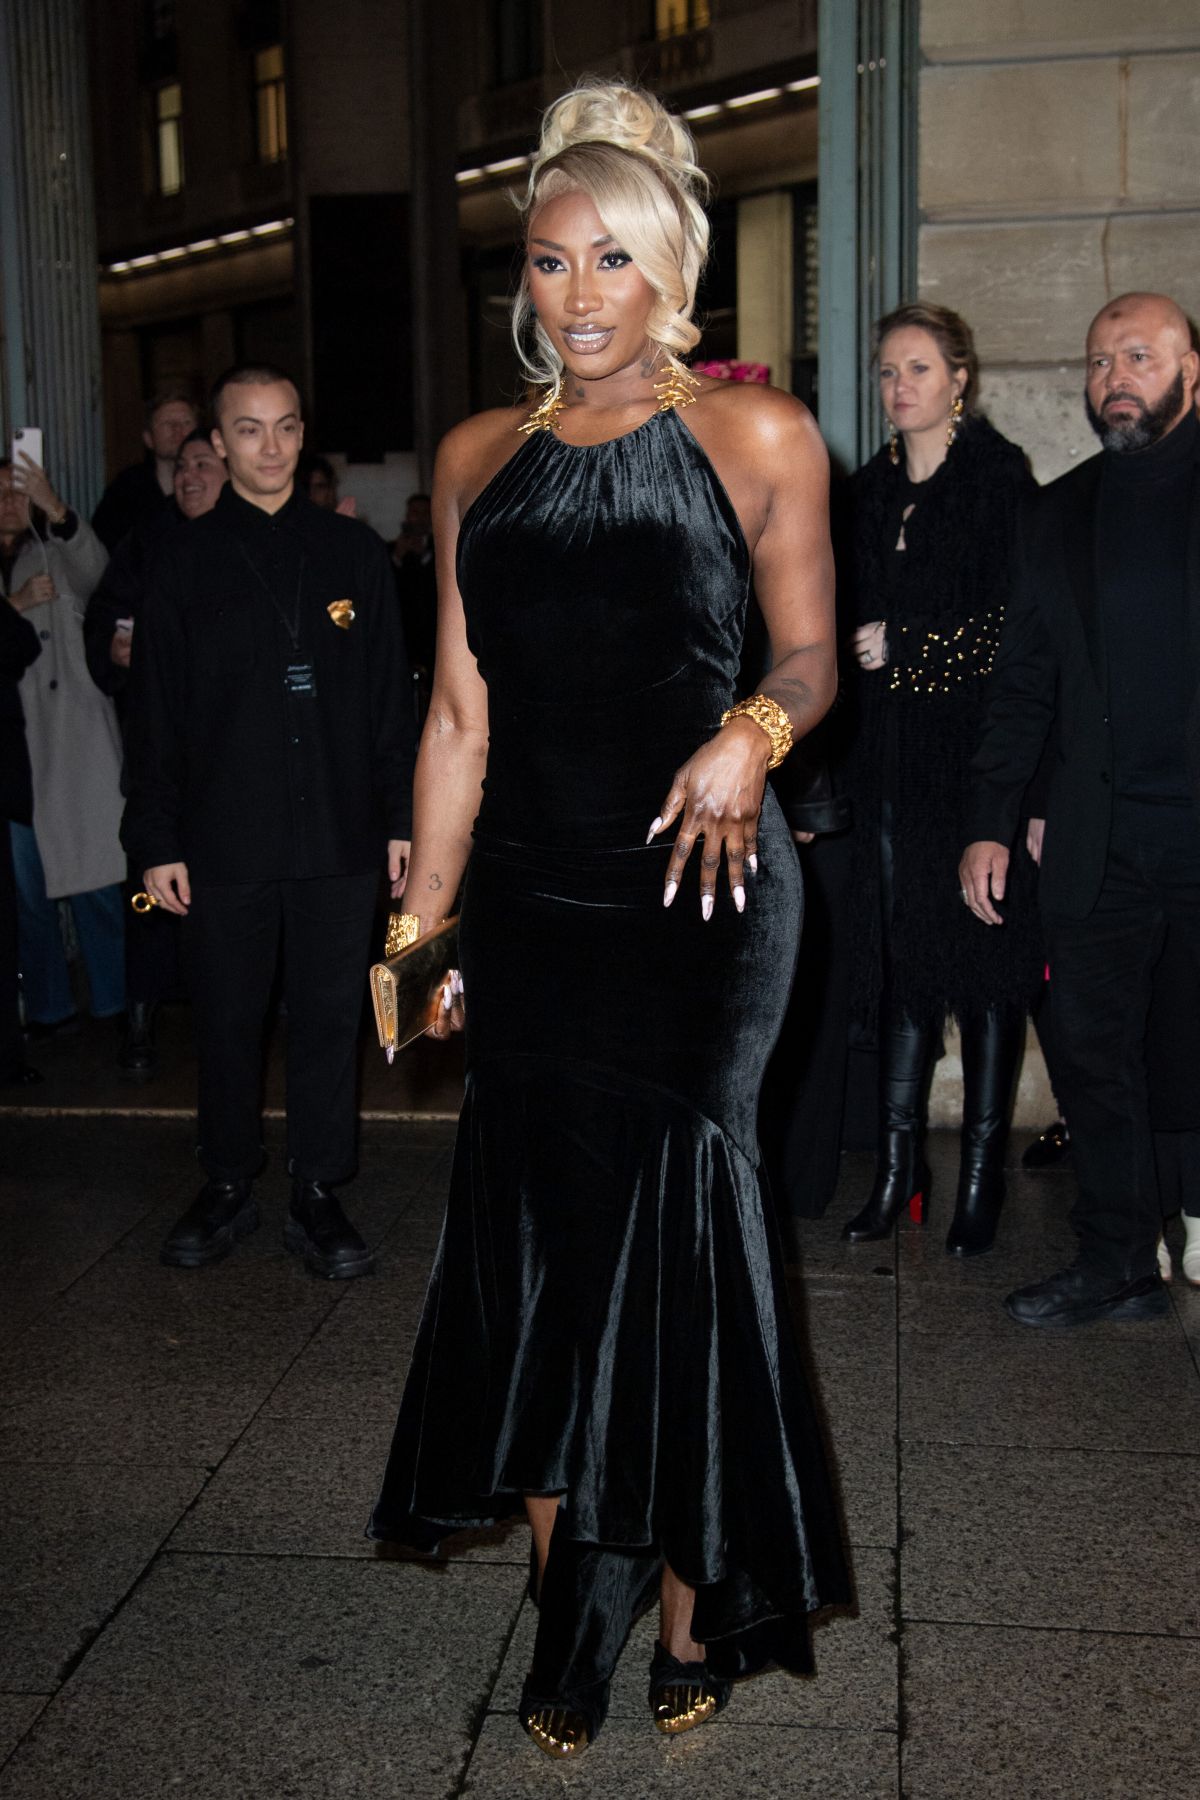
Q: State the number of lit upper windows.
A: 3